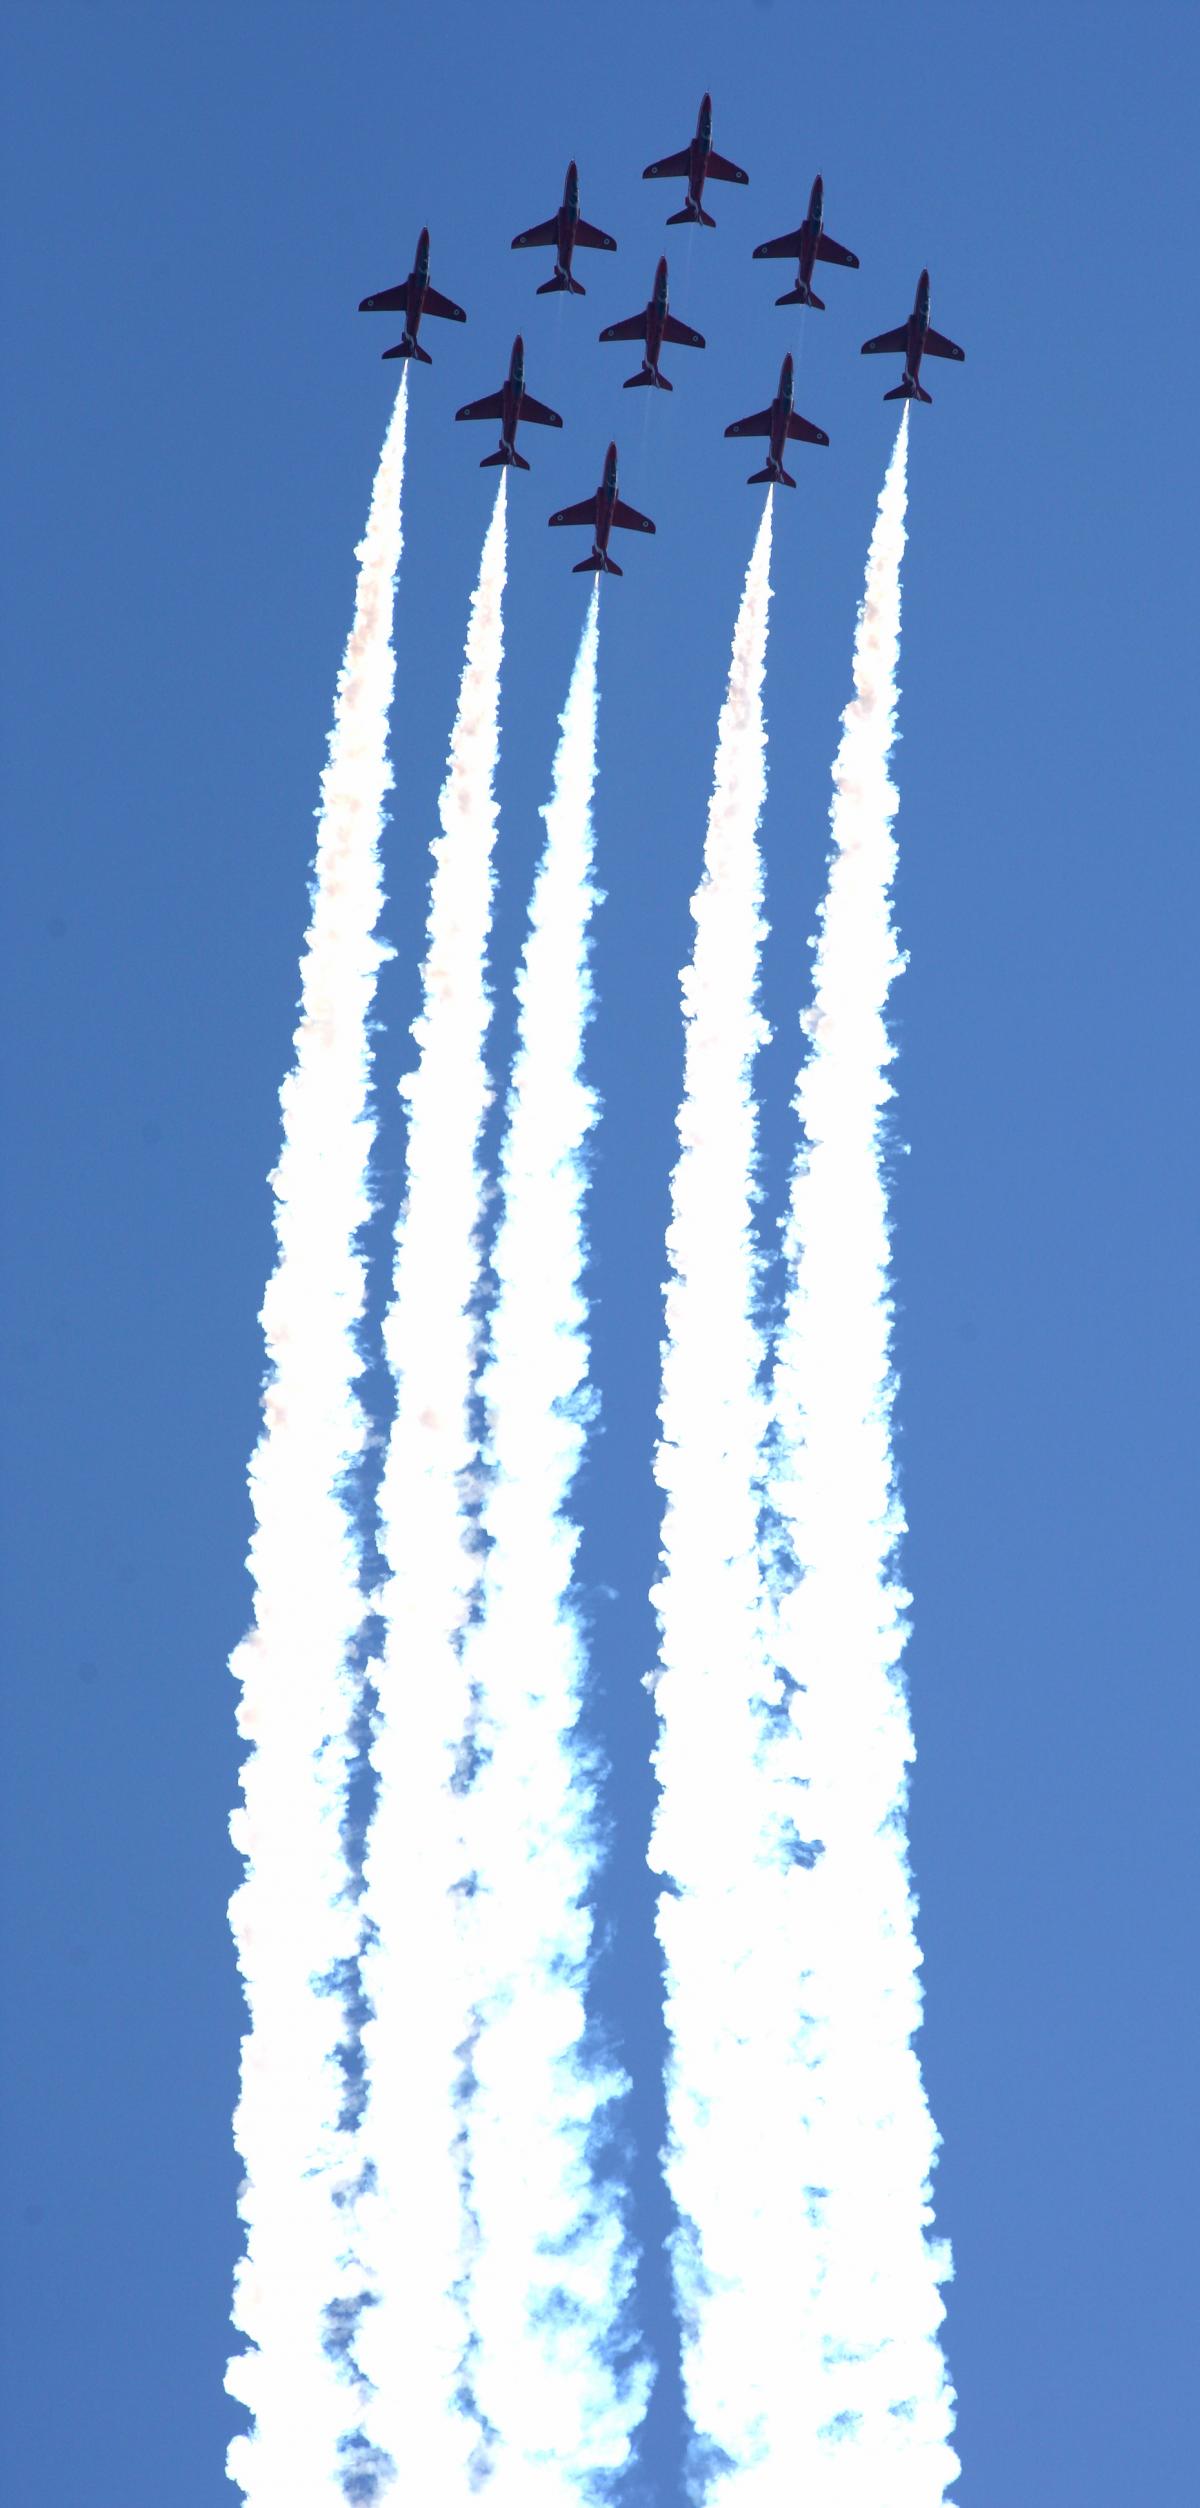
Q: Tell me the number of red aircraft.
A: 9